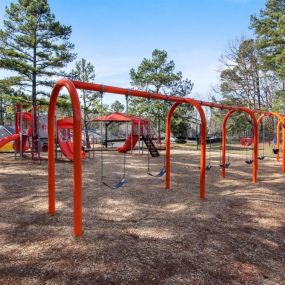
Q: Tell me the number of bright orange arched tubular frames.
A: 5